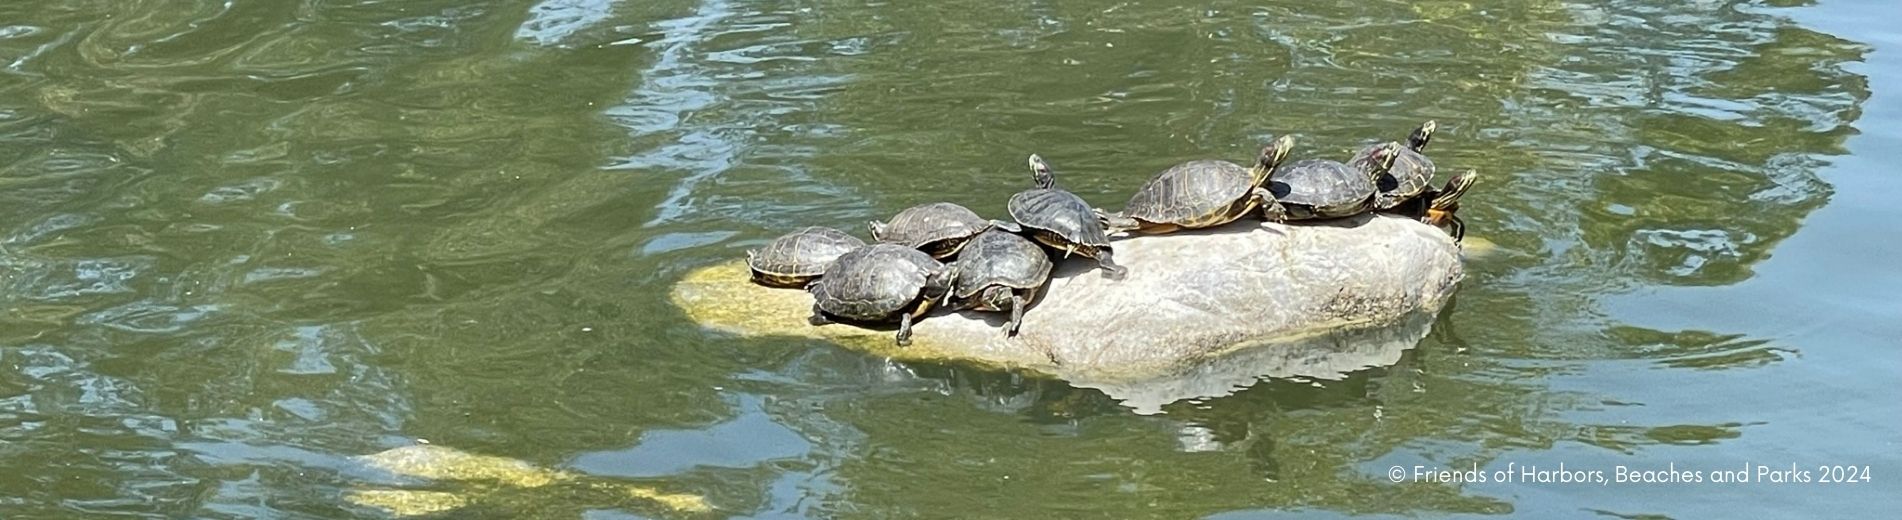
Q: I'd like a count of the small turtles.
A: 9